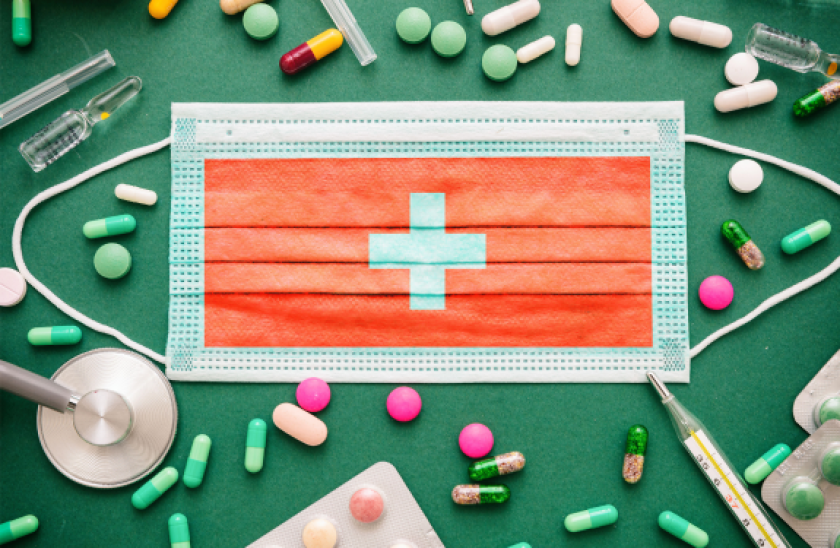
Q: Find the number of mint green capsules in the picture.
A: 13